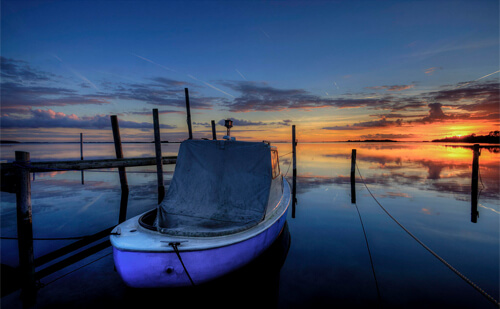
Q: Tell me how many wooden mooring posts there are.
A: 9